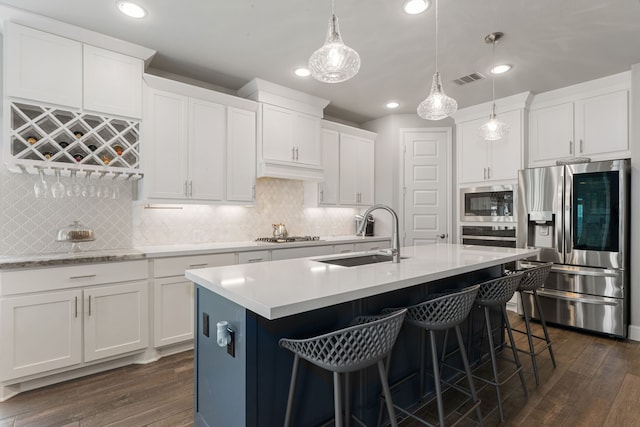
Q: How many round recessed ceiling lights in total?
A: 5